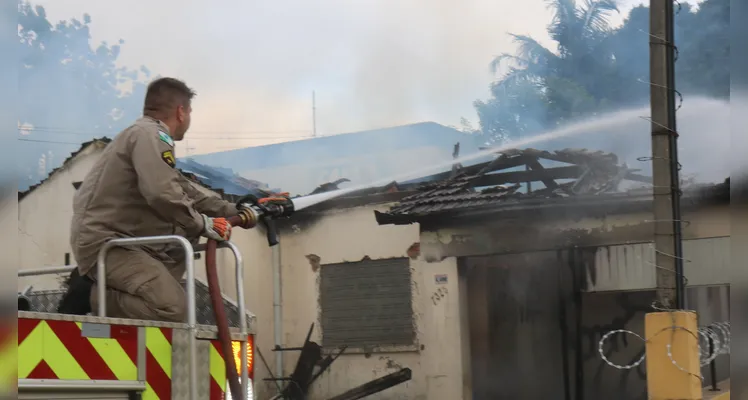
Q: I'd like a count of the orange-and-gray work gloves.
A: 2